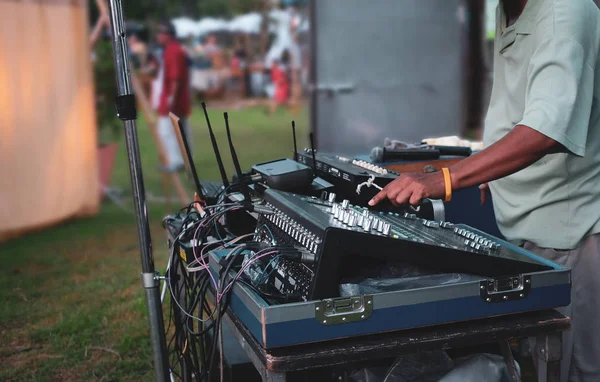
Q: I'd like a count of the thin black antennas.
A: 4